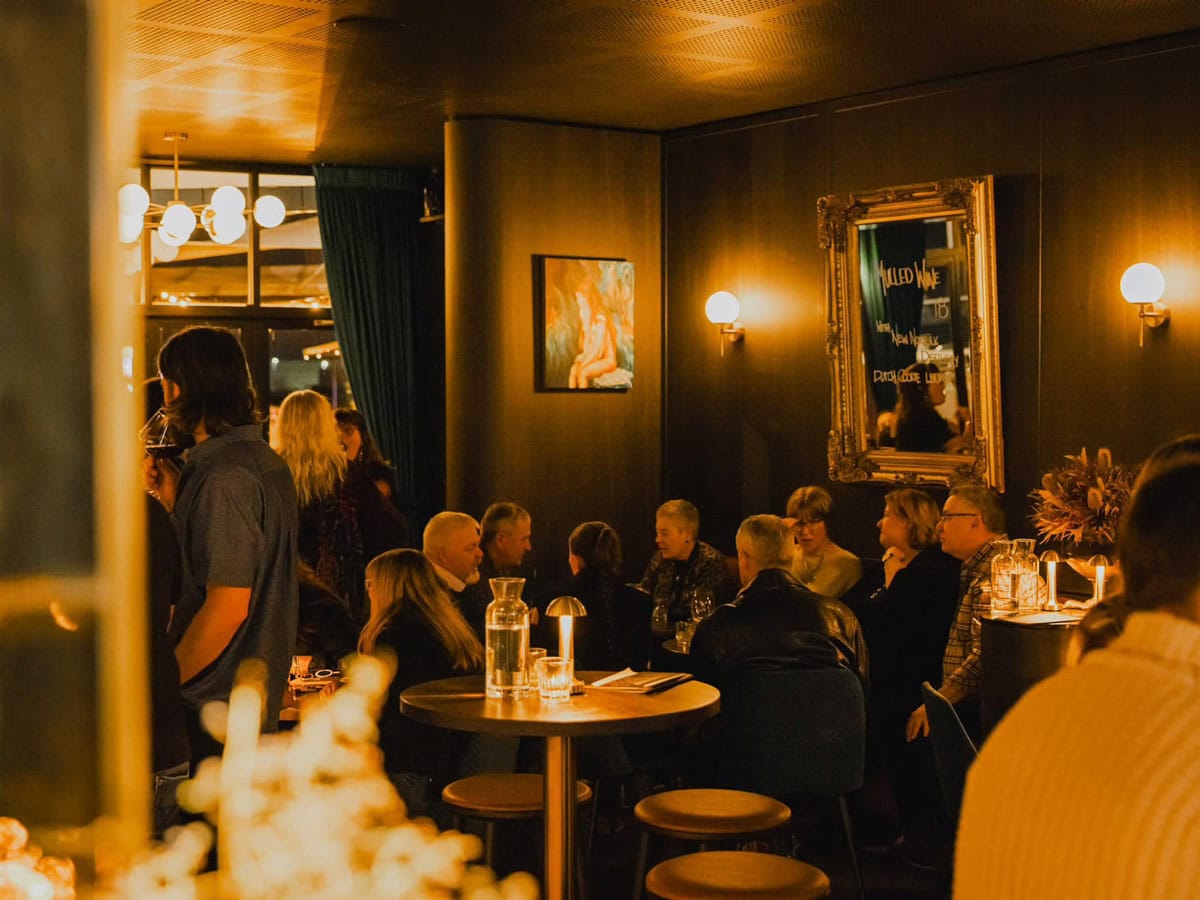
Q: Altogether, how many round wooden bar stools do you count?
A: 3